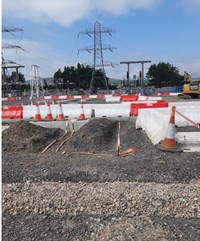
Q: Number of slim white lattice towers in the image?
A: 1